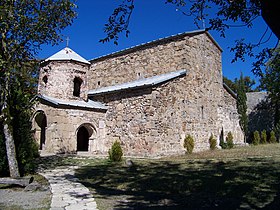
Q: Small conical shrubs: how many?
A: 7